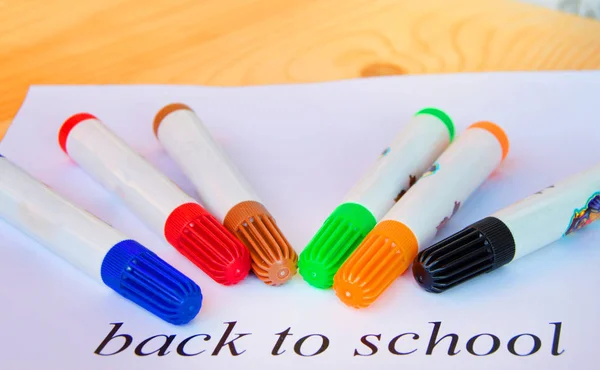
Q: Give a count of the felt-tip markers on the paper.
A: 6